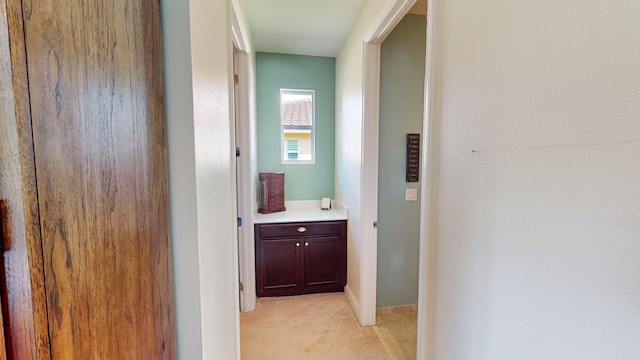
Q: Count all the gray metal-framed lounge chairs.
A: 0